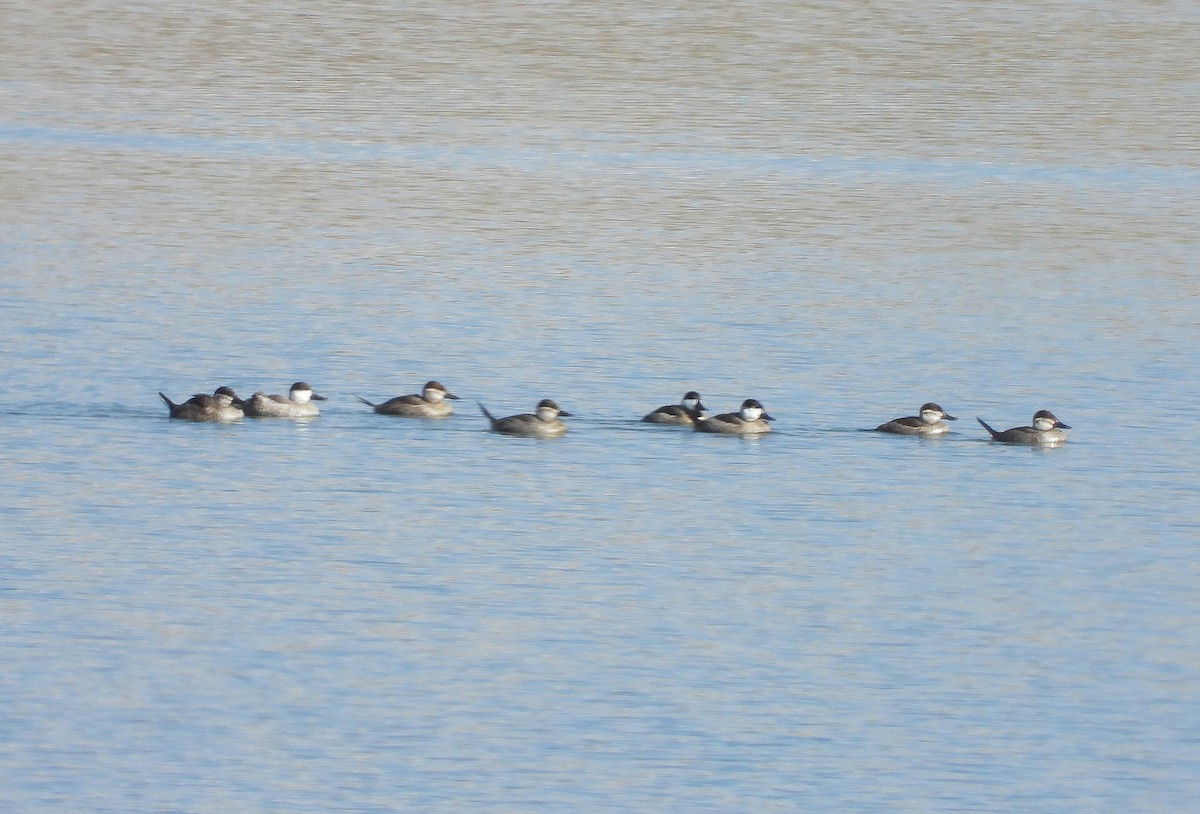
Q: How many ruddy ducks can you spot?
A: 8